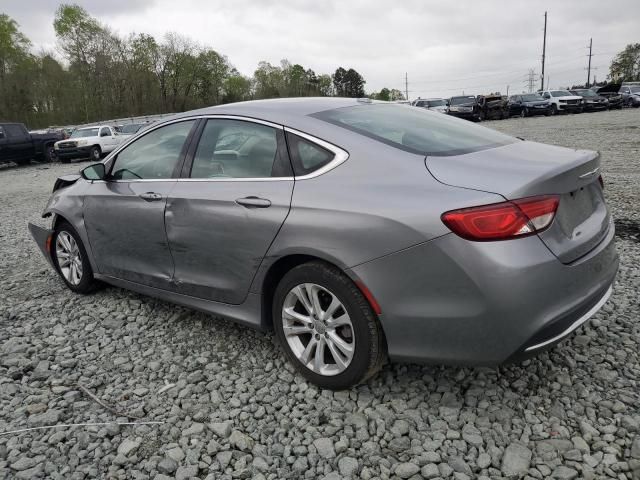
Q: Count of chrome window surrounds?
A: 1